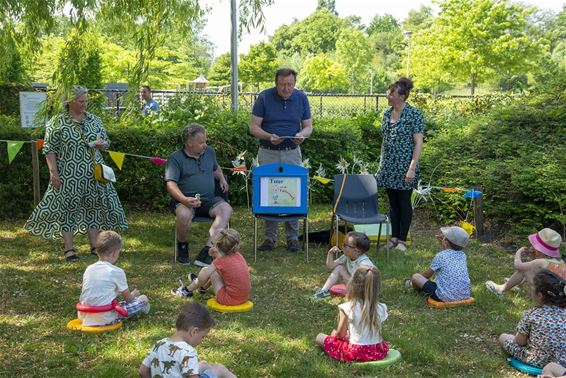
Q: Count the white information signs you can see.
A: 1